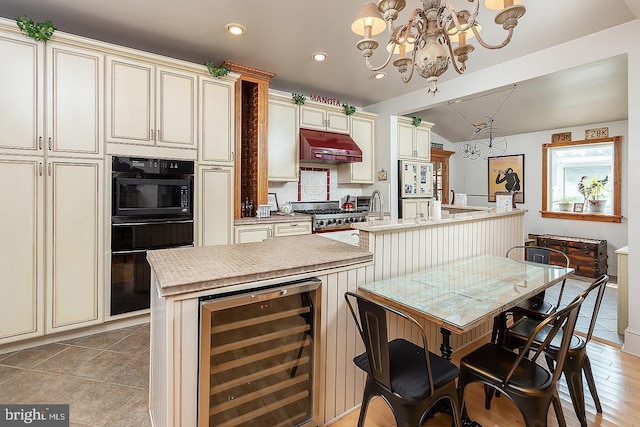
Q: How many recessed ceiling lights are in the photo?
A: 3